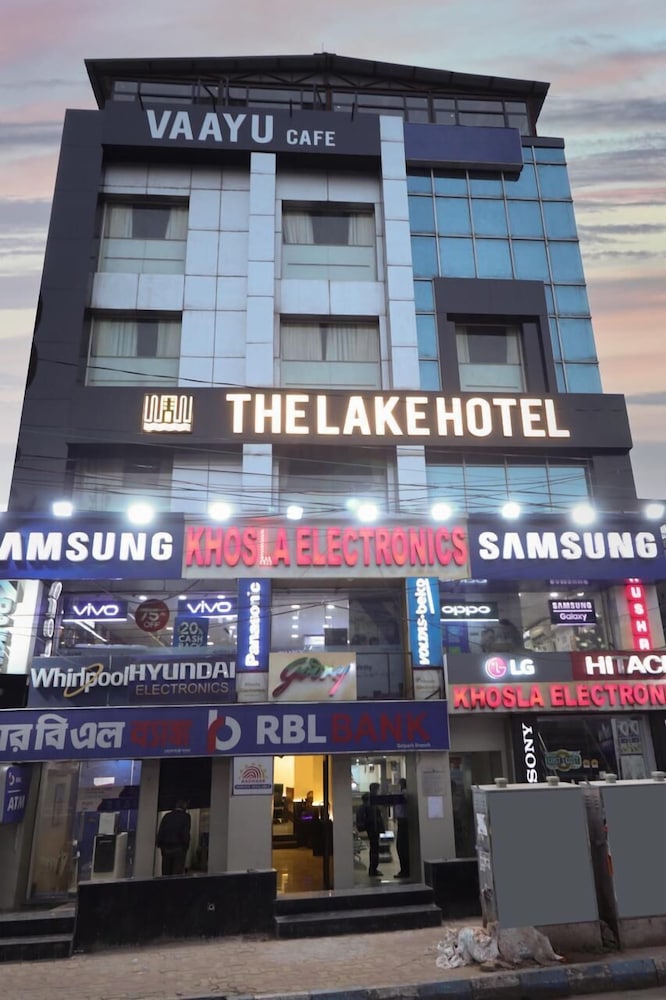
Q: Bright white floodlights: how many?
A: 9